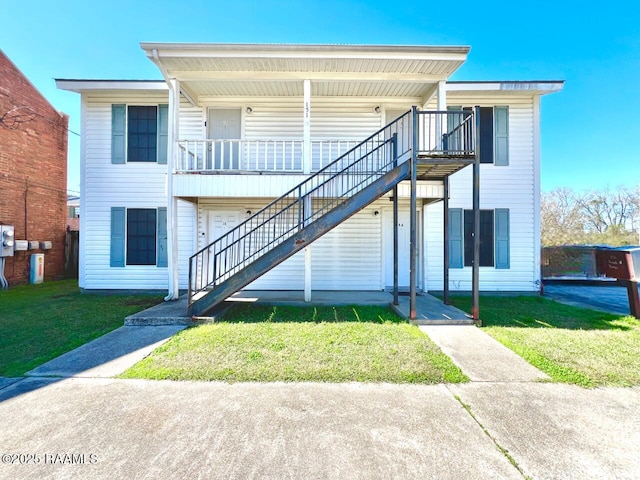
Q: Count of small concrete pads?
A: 2